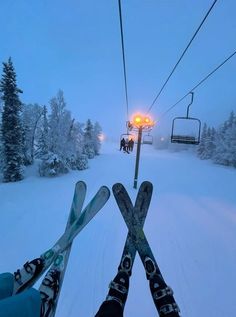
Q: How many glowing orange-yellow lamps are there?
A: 2